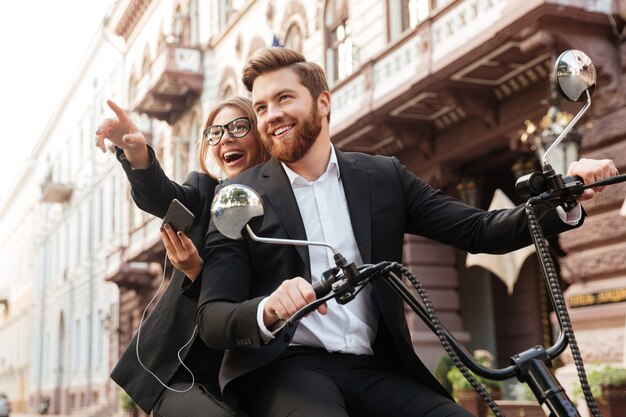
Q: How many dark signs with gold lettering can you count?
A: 1